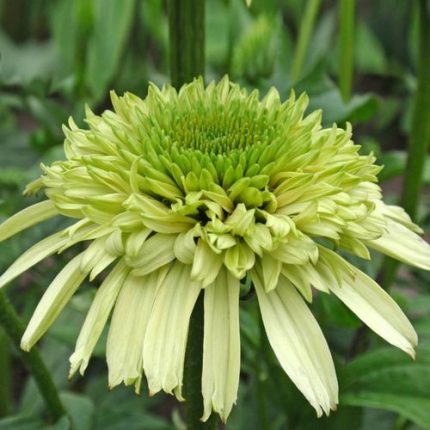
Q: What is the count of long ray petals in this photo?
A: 10